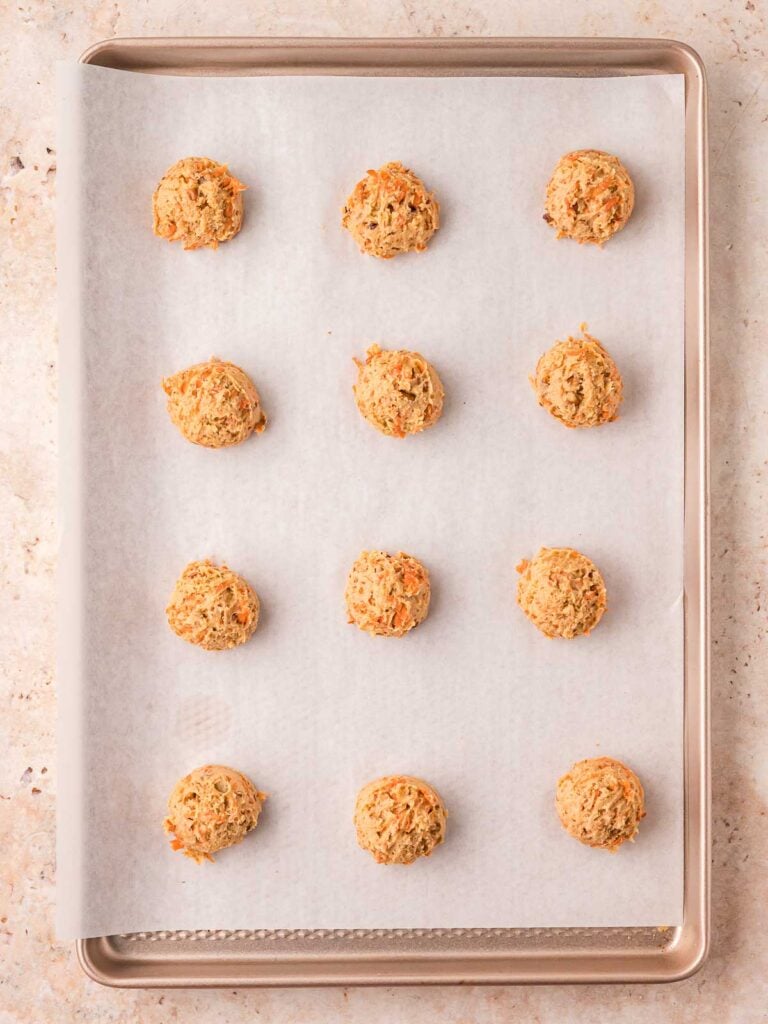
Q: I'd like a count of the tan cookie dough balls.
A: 12